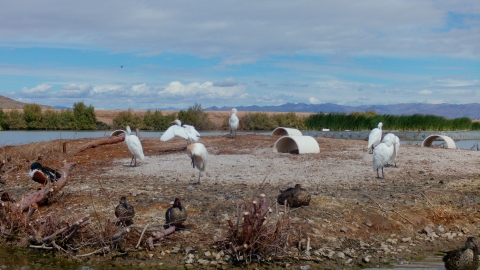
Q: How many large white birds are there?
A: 7